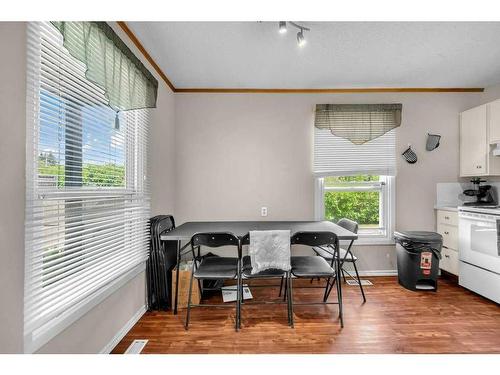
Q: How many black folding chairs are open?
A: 4